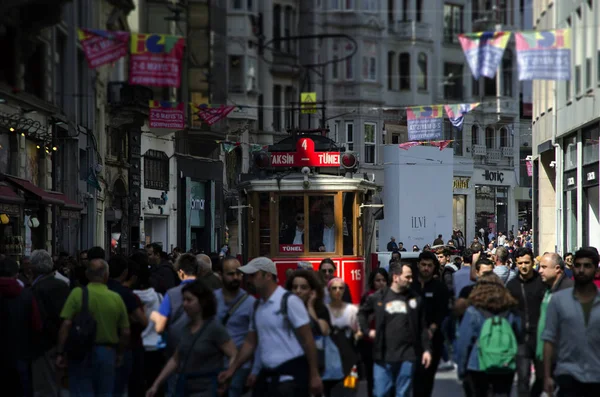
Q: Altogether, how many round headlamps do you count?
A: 2